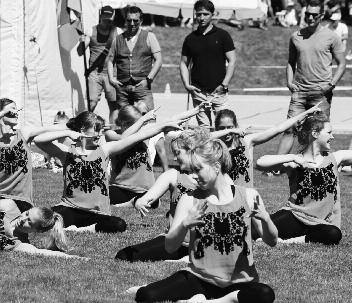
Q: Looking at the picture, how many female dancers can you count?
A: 8